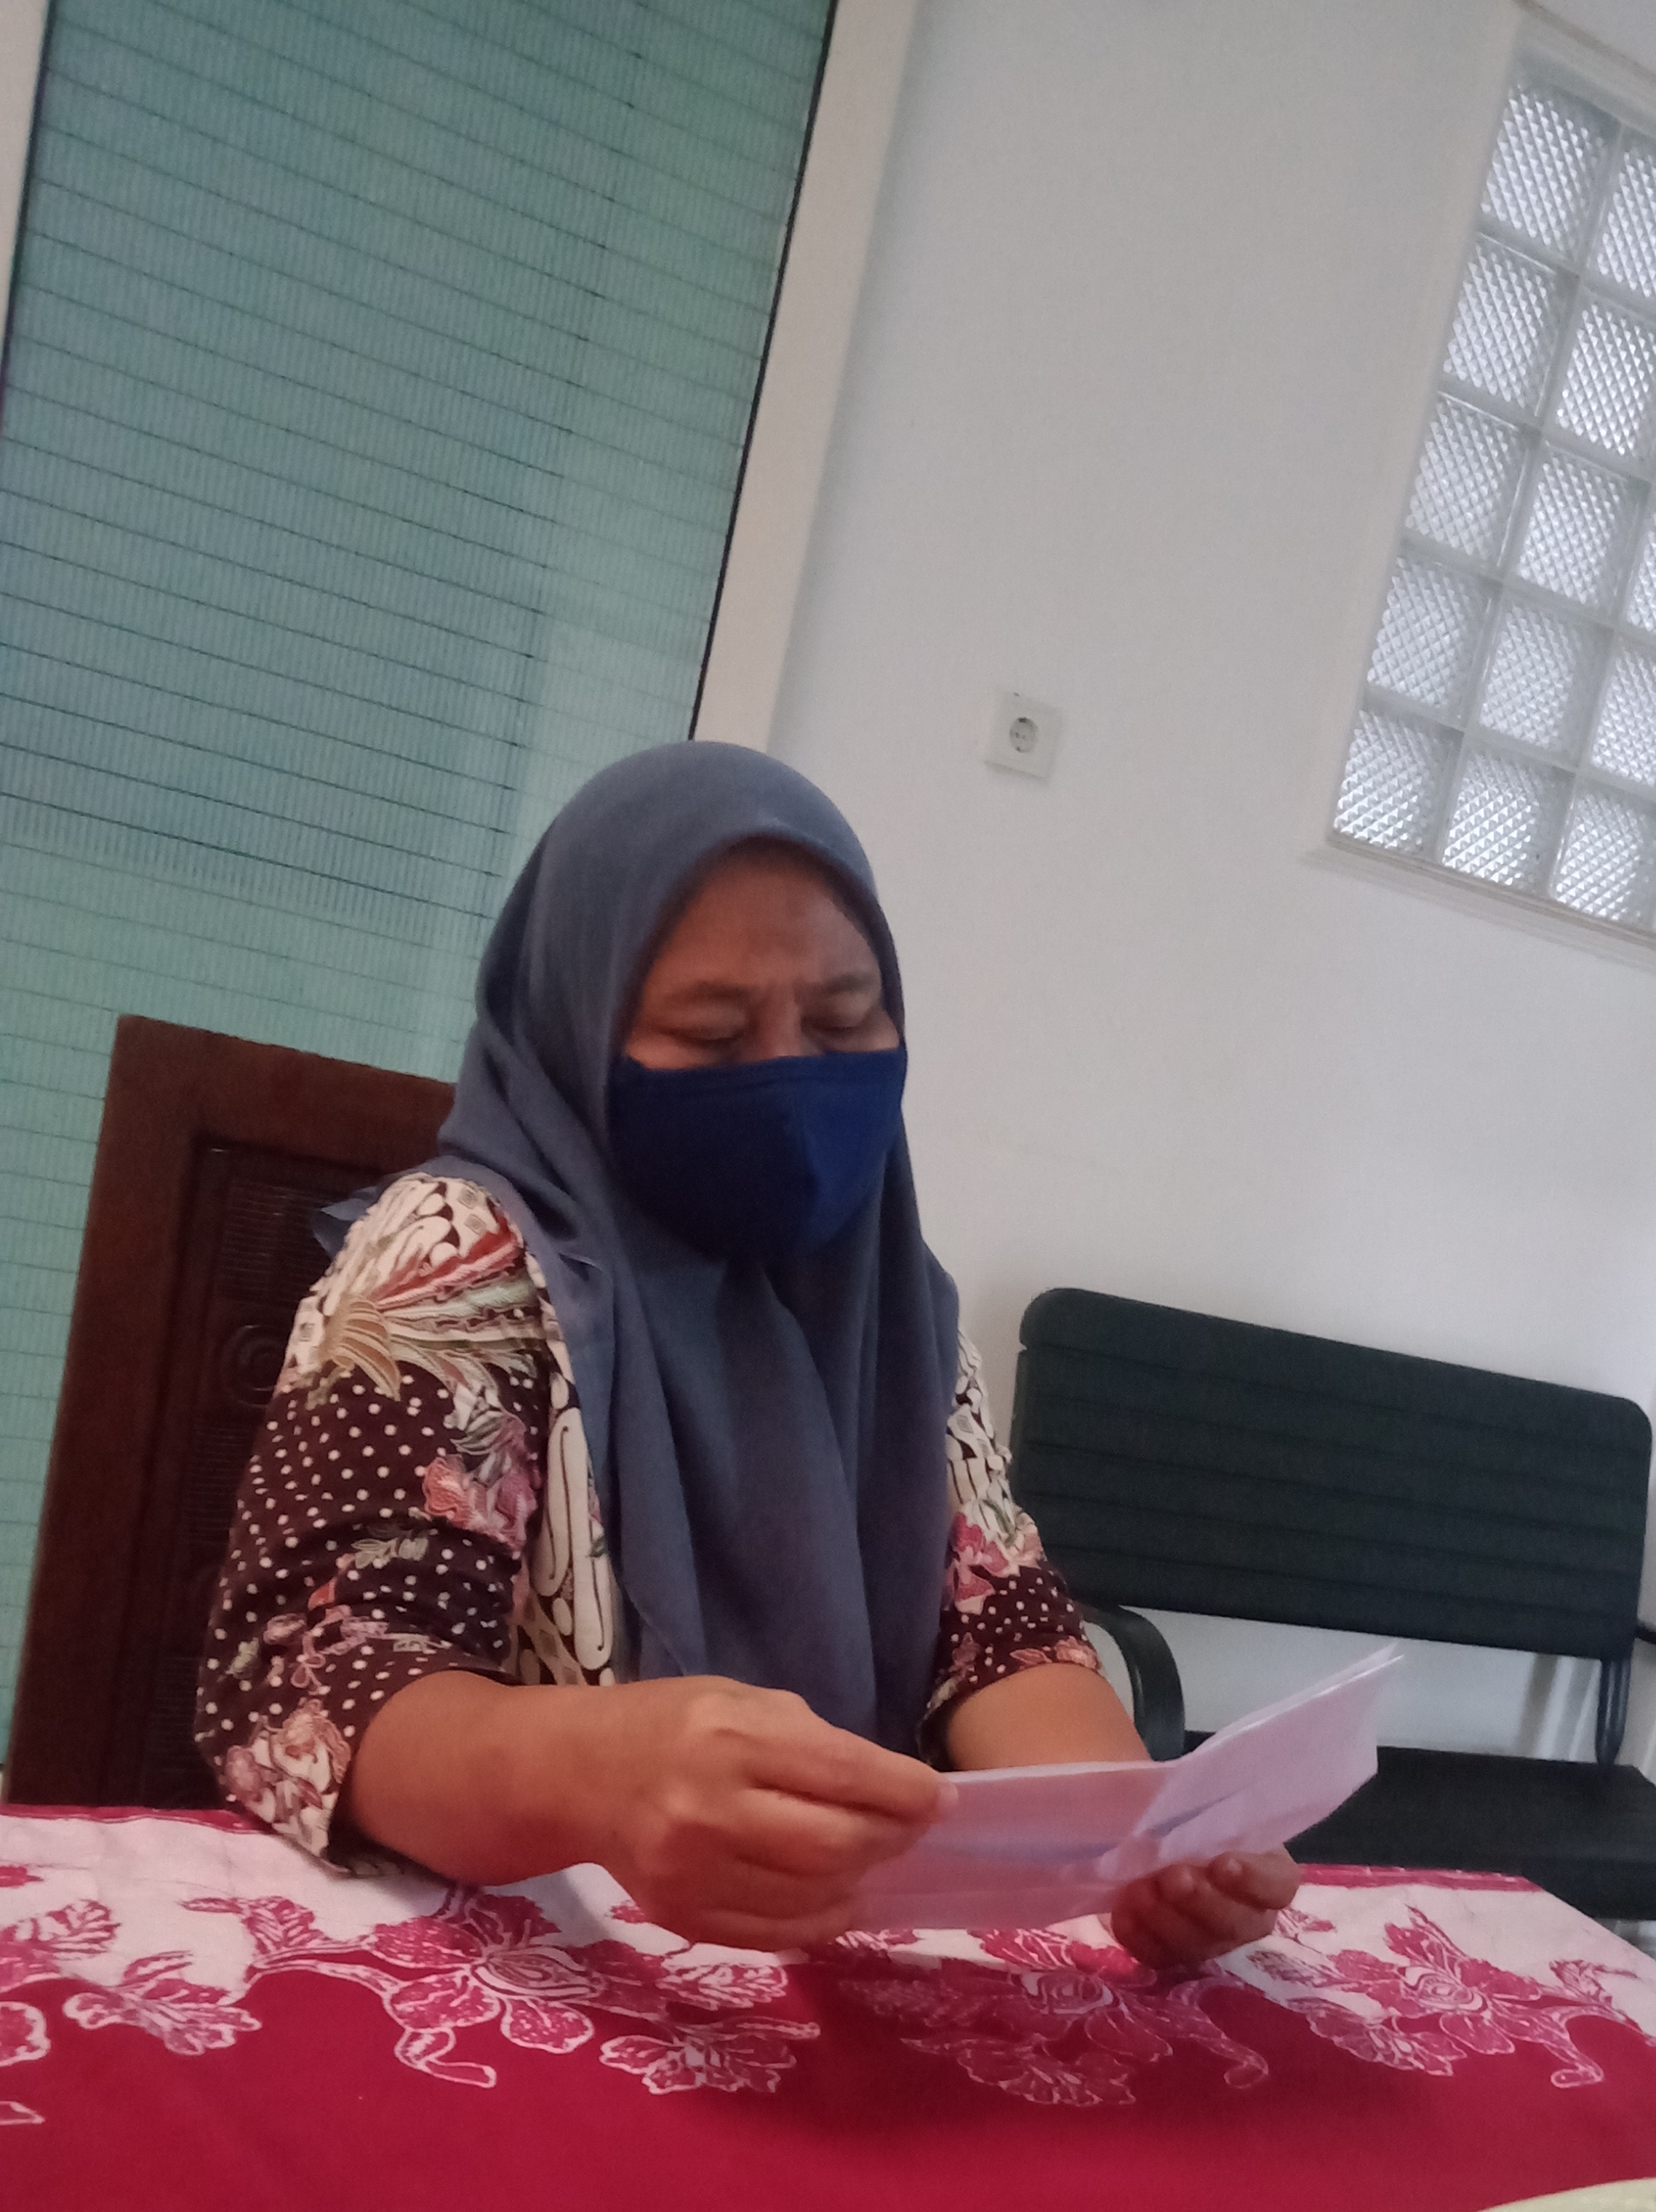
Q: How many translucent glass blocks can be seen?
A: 13